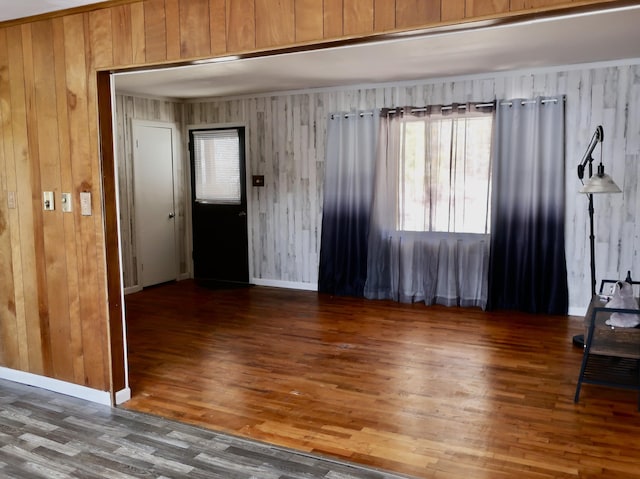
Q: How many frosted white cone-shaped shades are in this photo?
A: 1